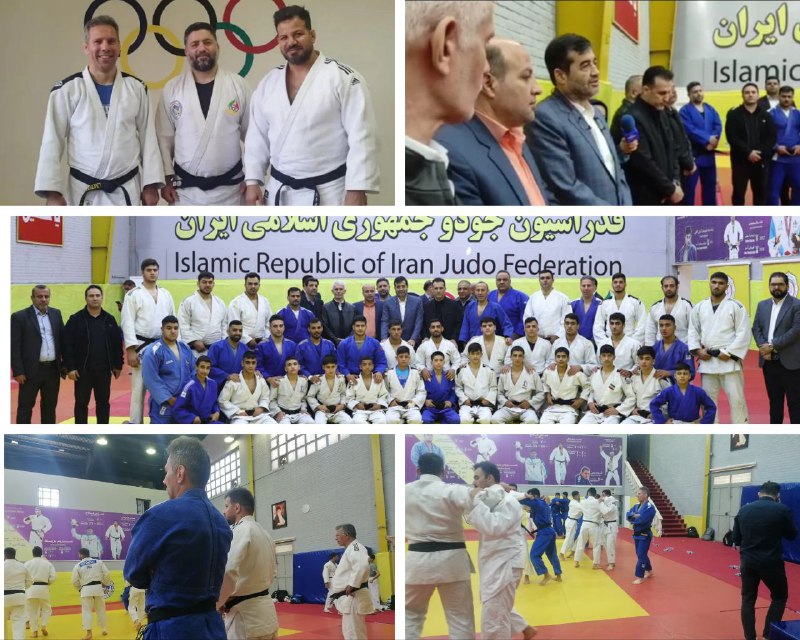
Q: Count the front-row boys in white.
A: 10